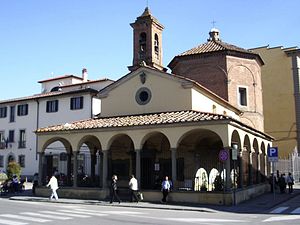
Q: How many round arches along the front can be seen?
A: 5